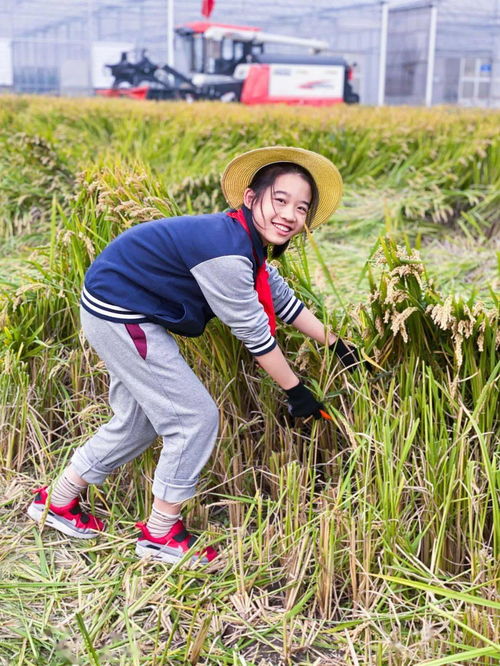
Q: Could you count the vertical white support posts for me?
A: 3